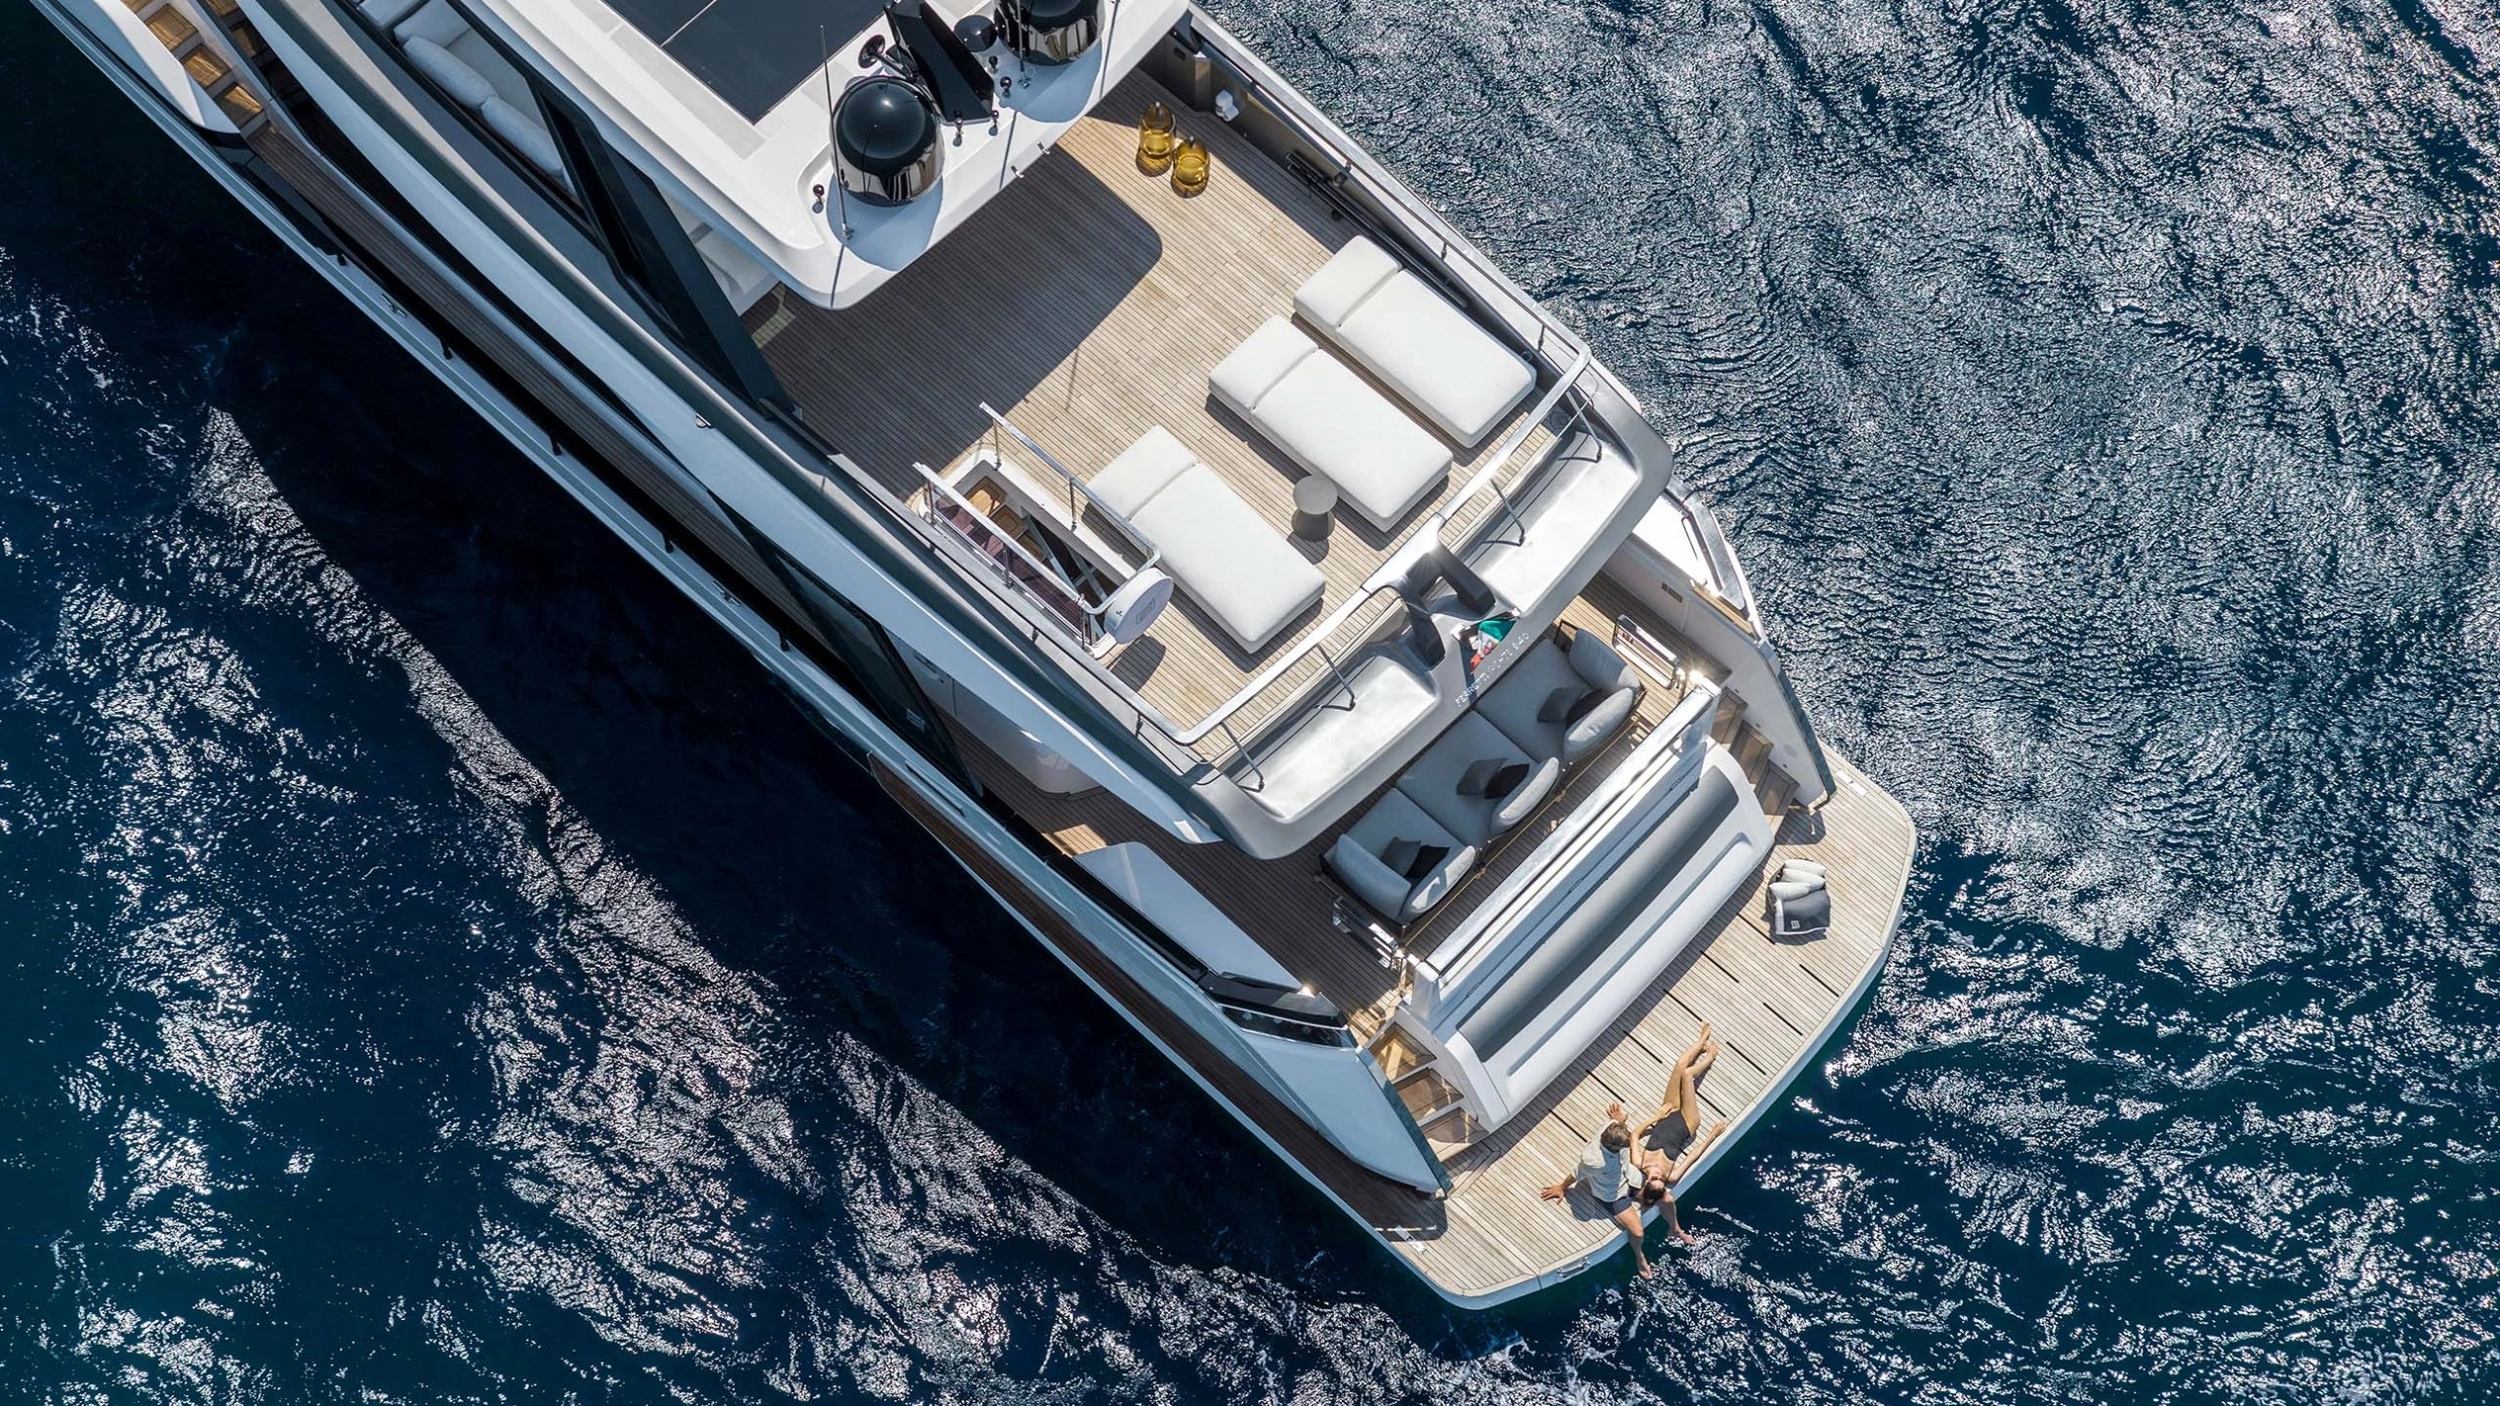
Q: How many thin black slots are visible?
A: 11